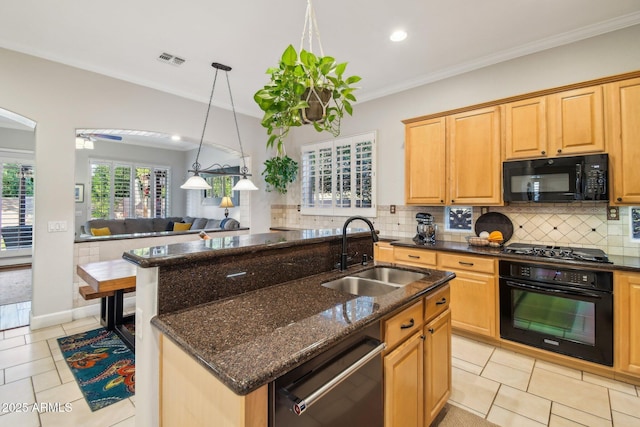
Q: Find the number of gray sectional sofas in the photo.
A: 1